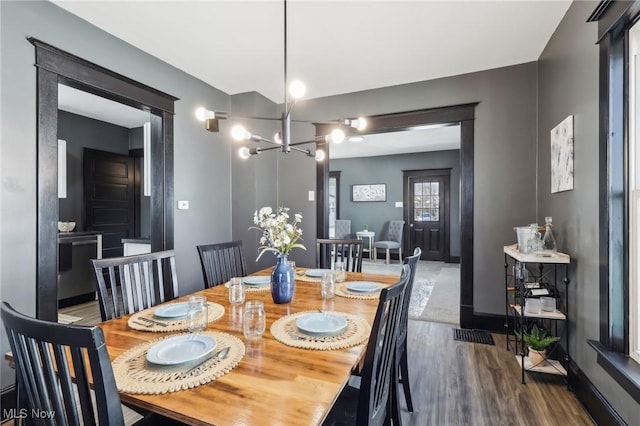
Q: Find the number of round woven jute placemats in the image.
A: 6